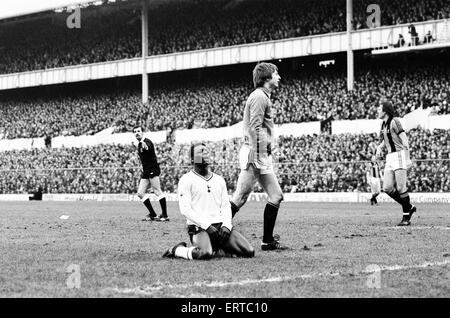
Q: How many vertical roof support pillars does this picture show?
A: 2